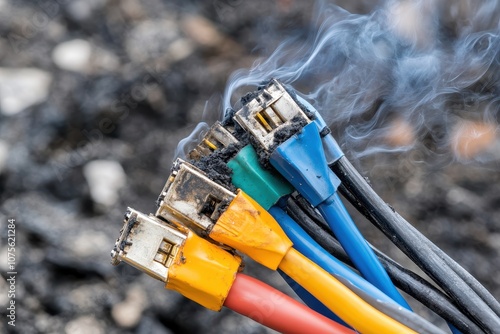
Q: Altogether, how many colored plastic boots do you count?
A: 4